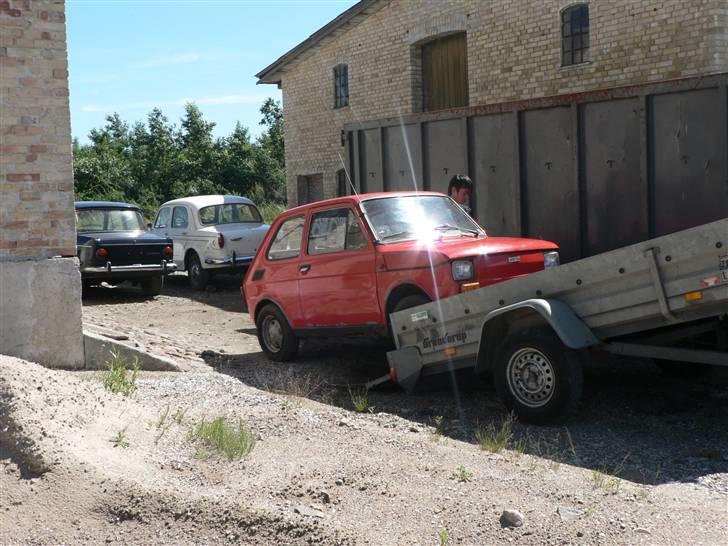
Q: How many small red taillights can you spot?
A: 3